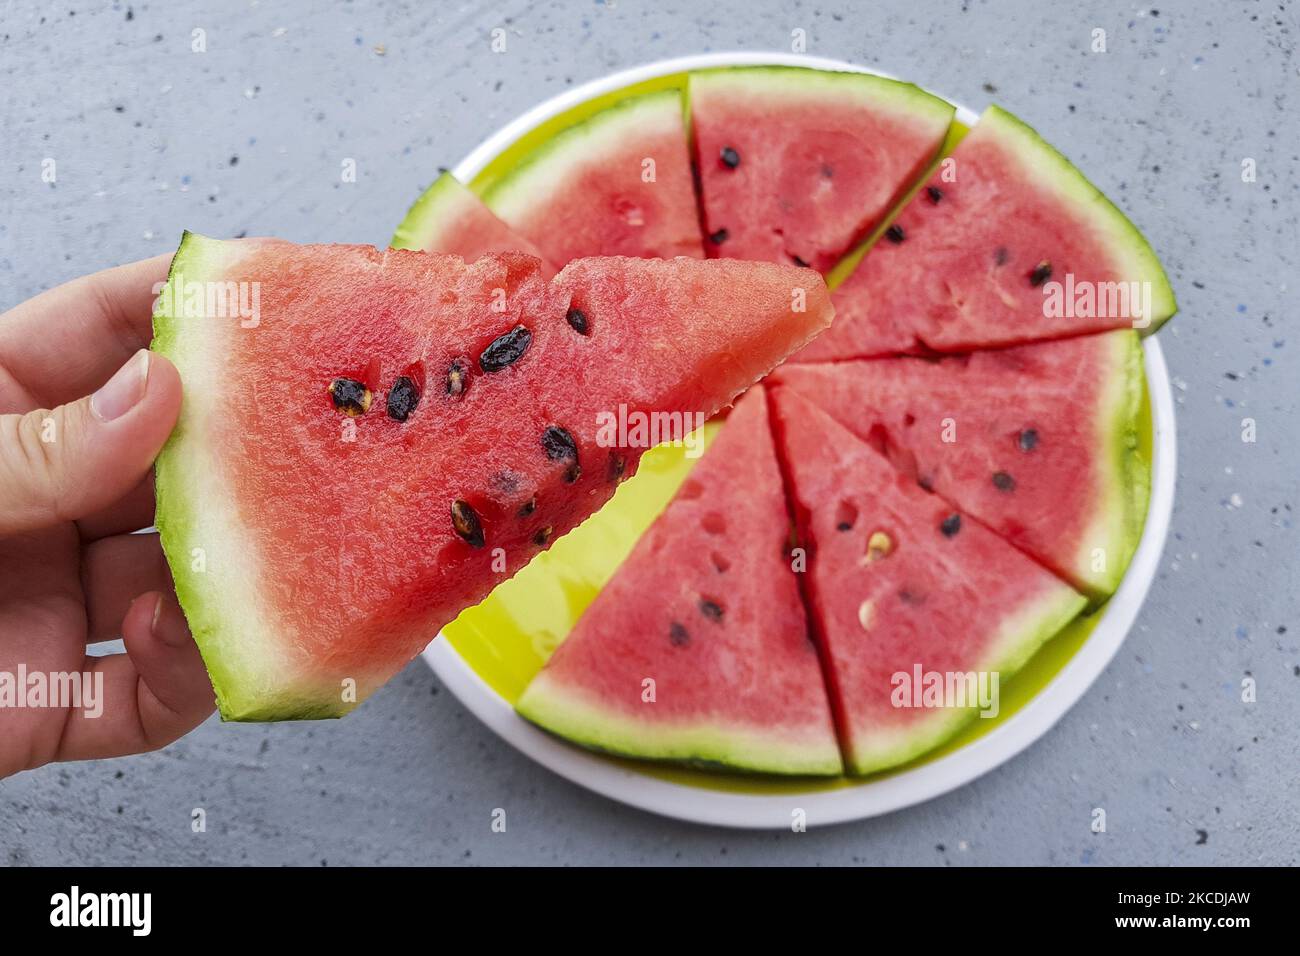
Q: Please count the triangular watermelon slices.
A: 8